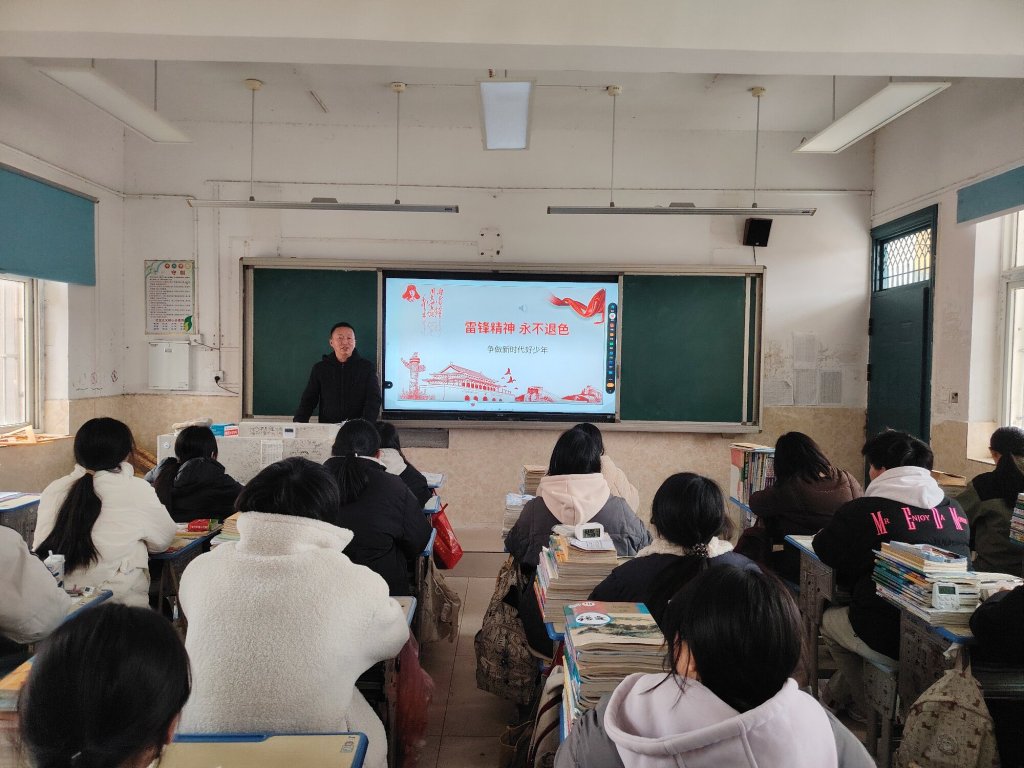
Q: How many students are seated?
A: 15